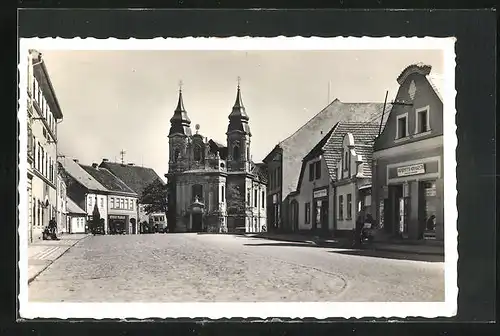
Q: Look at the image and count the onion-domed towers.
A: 2